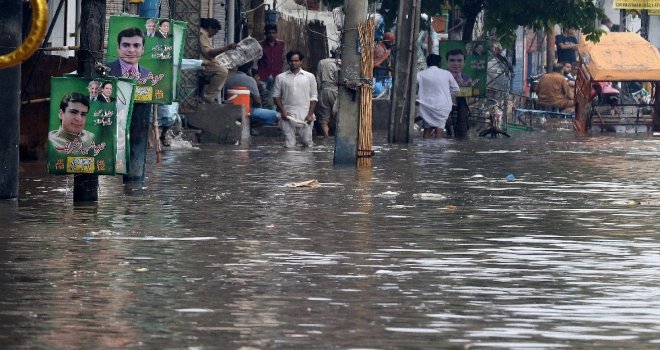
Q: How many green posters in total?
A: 3